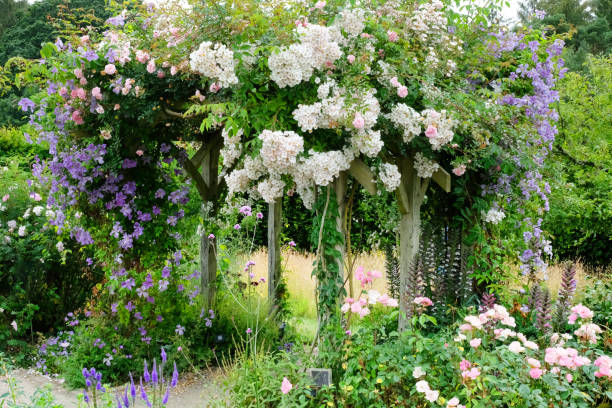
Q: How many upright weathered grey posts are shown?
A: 4